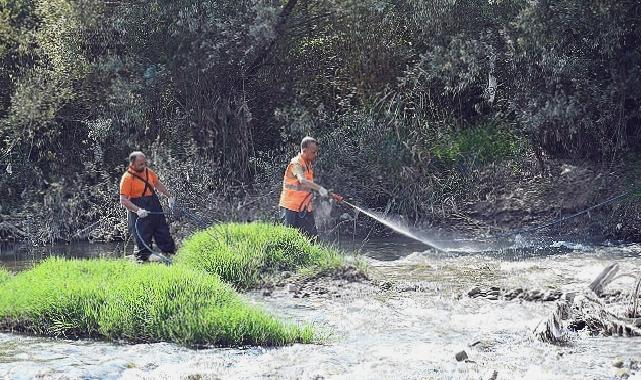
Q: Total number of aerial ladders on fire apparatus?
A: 0